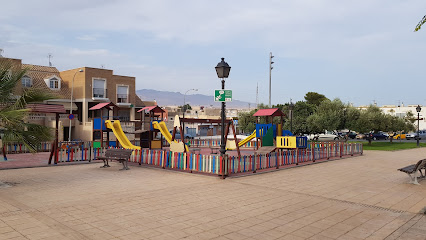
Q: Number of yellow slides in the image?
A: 3